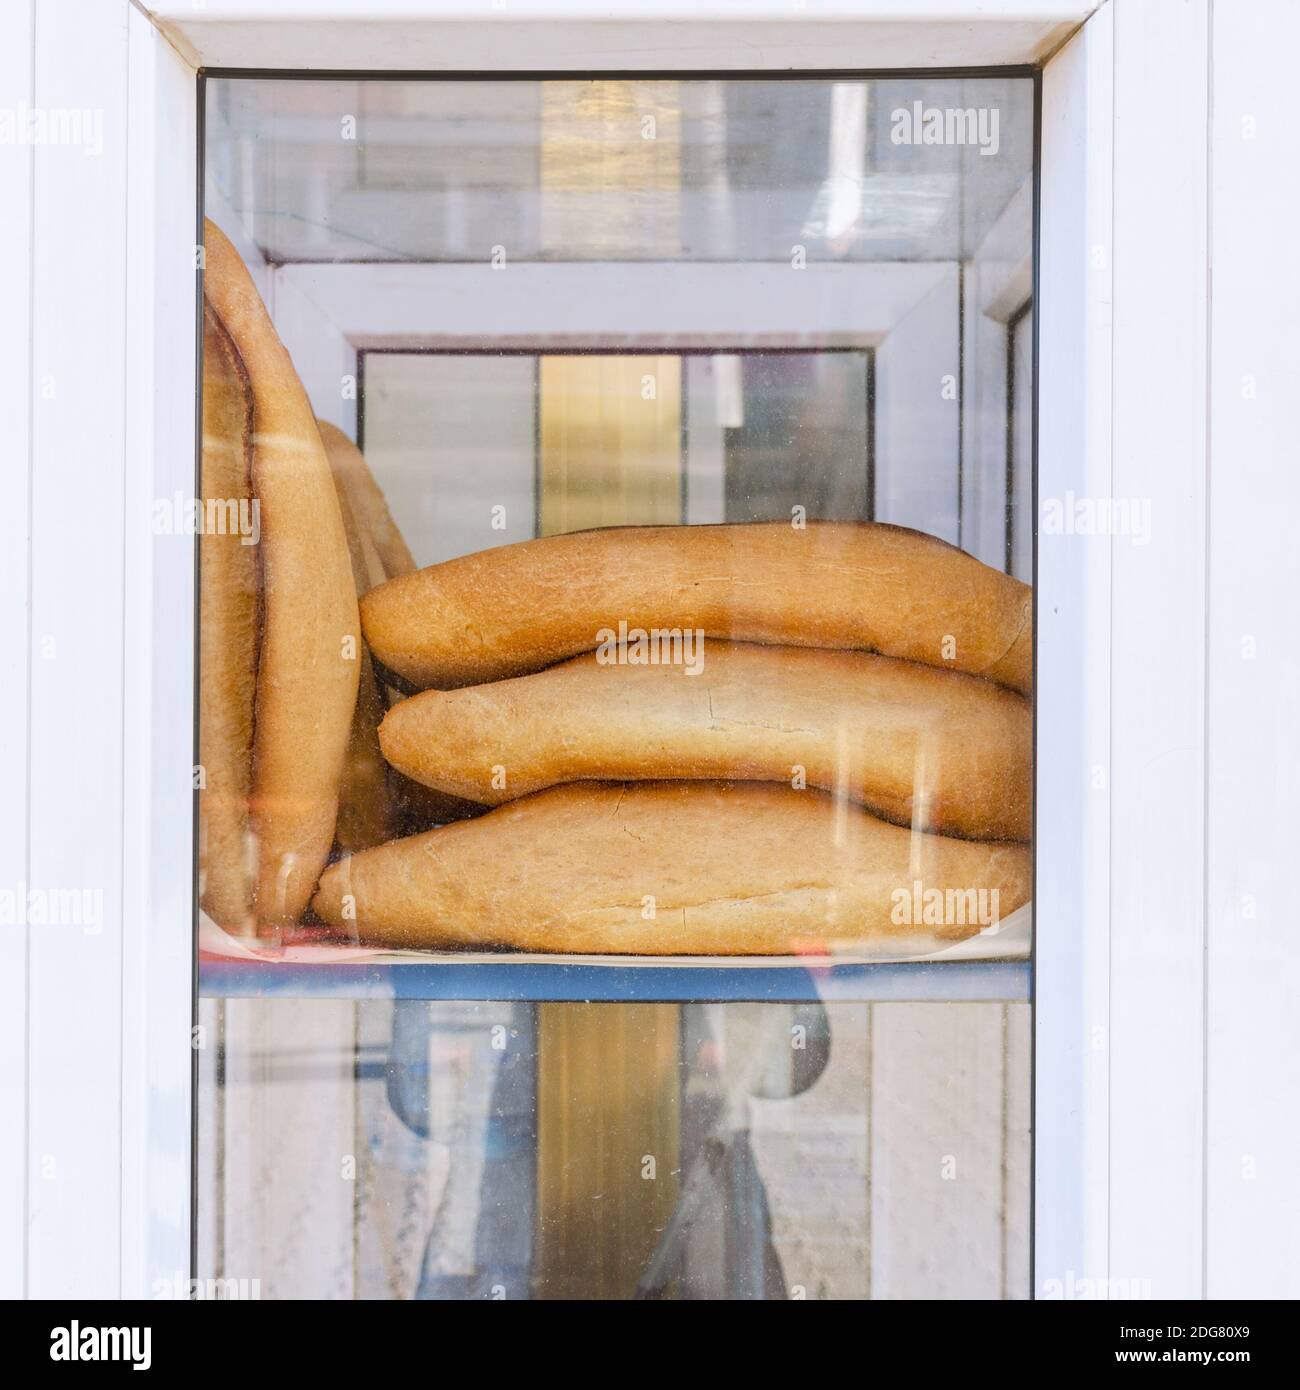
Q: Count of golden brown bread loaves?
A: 5